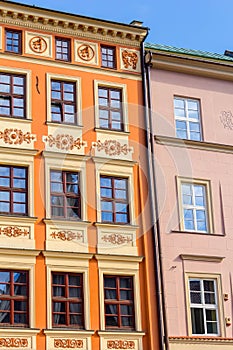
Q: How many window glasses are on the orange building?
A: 12